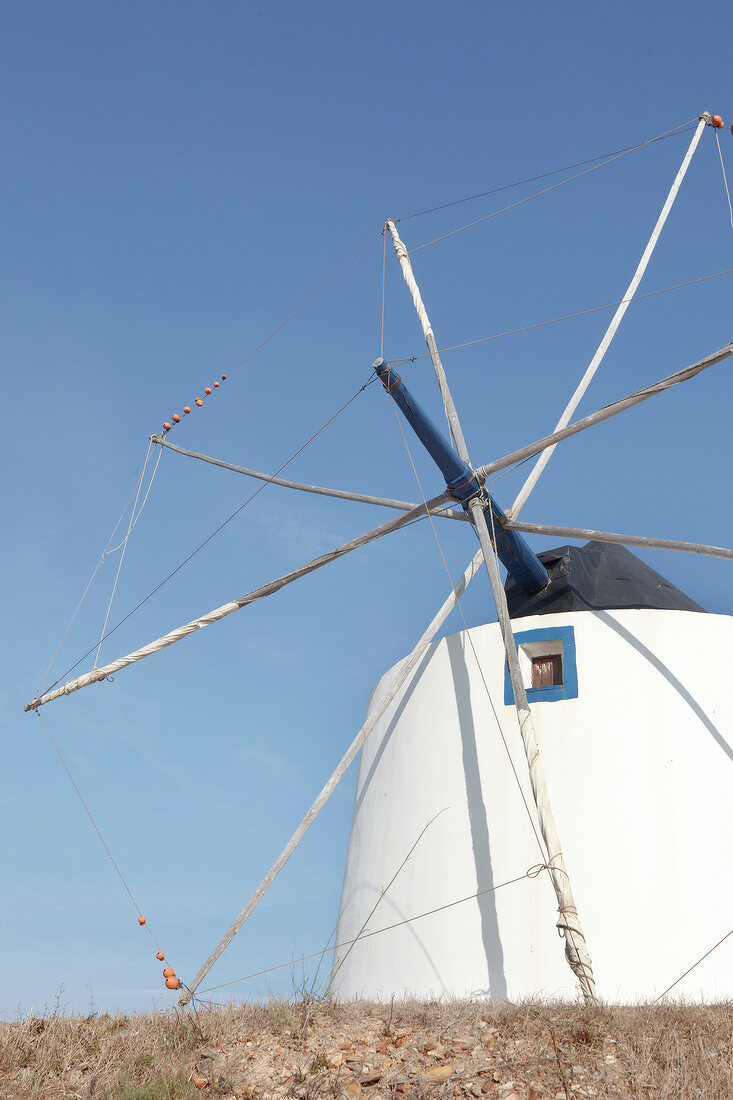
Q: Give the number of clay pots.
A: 13